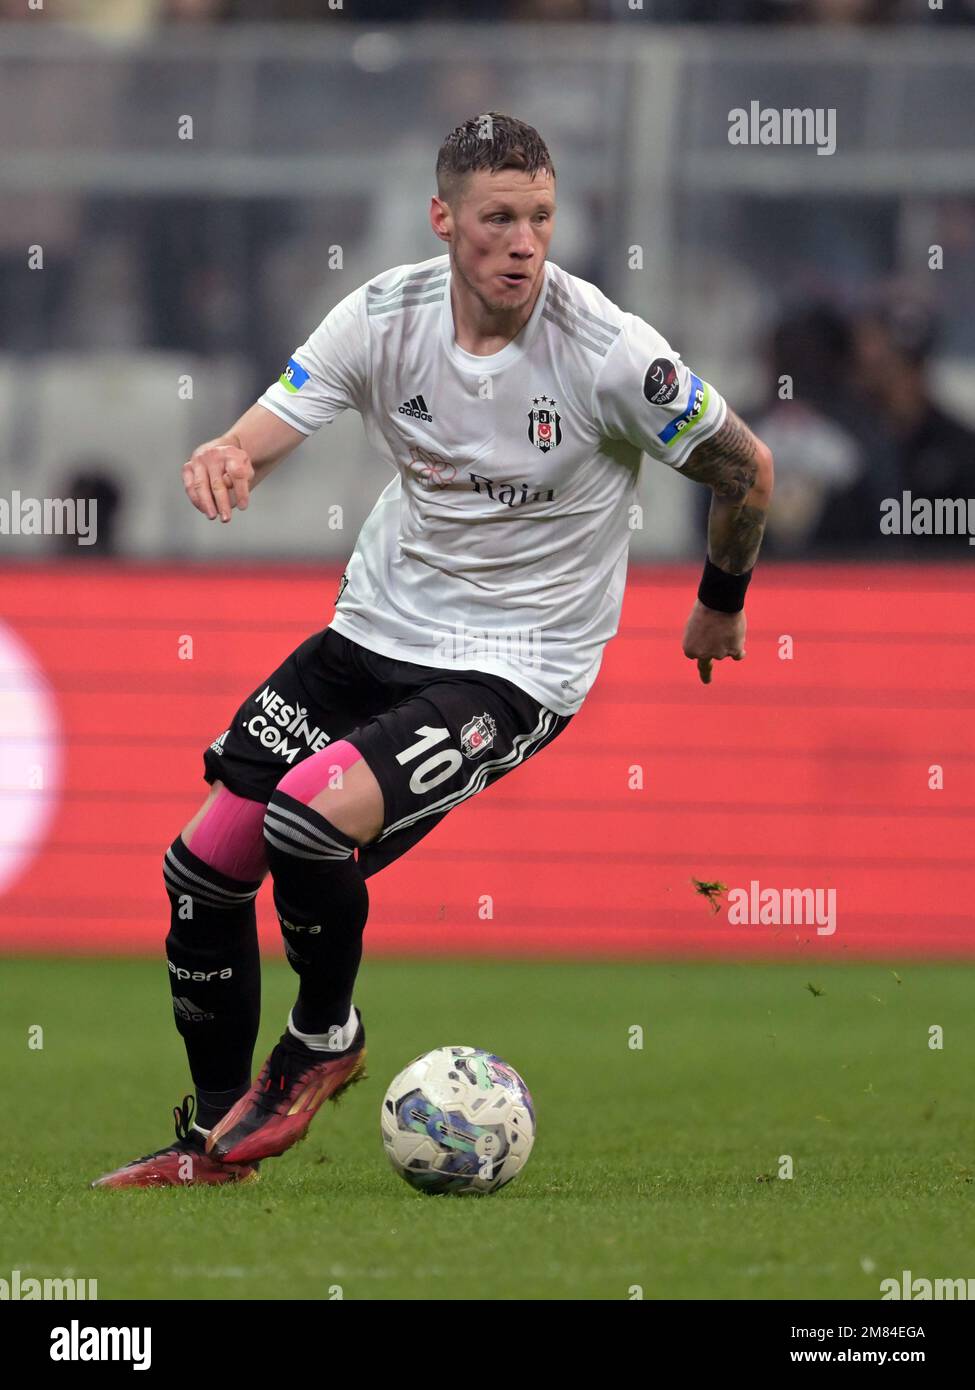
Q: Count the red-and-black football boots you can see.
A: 2